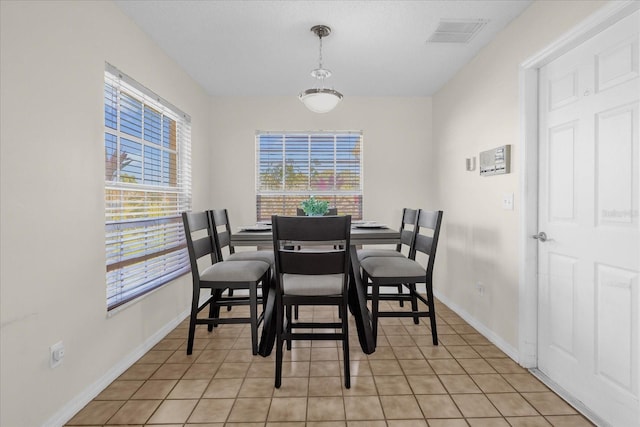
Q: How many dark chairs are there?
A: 6